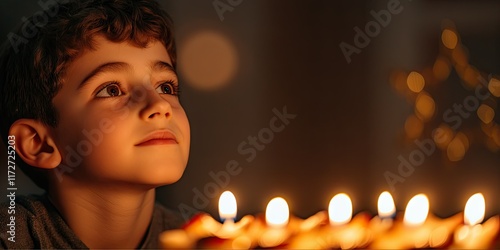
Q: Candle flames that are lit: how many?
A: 6